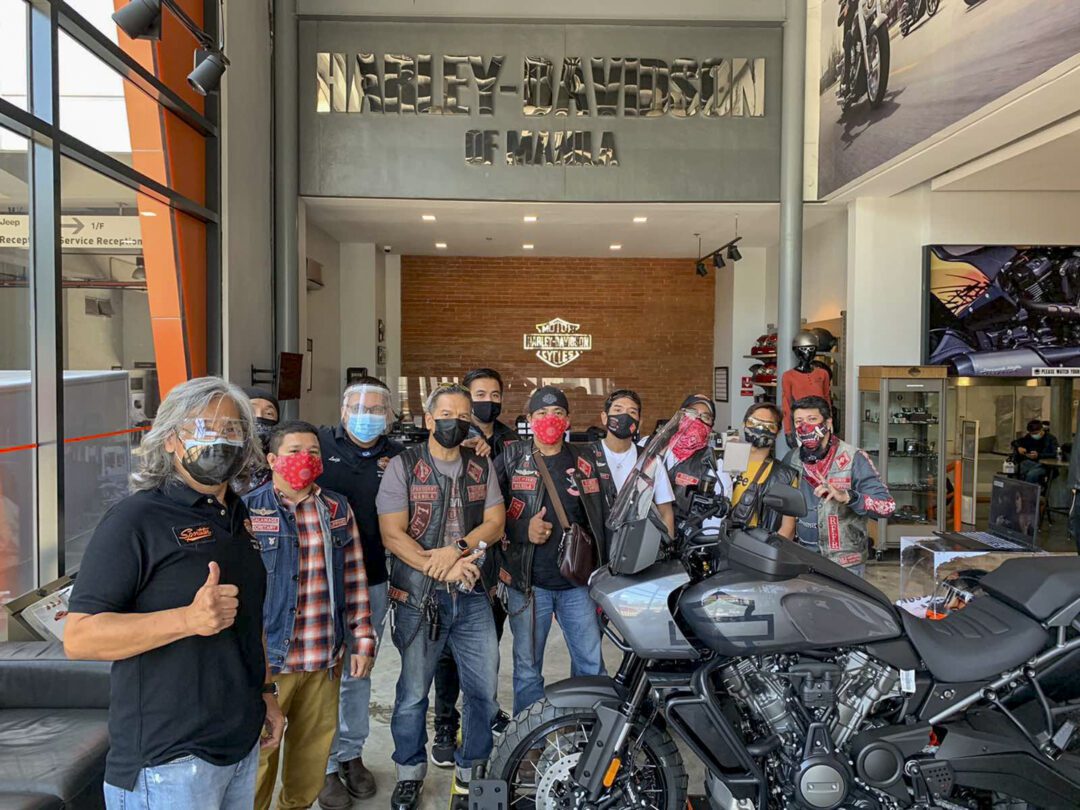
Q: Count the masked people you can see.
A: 12